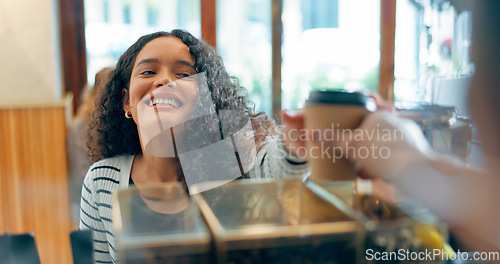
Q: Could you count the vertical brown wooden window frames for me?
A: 4